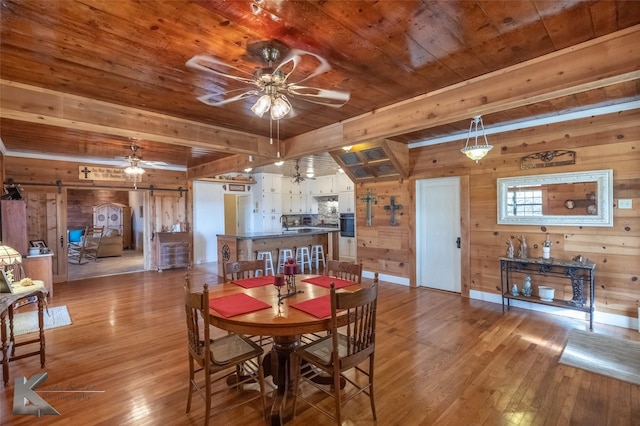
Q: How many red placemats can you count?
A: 4